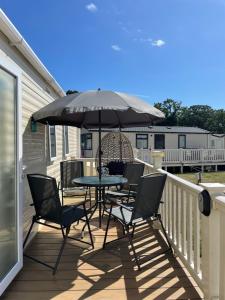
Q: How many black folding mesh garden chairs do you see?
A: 4